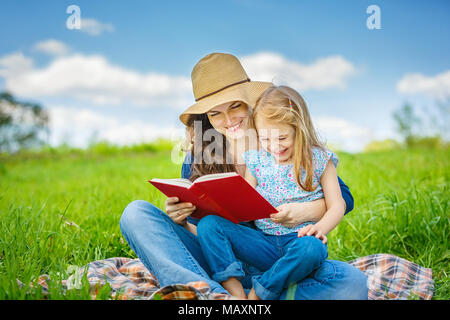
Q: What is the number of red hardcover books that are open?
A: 1